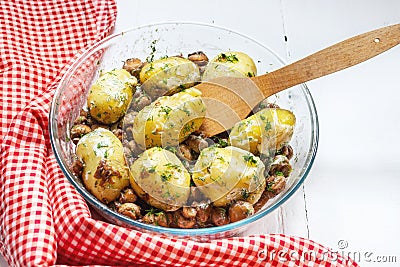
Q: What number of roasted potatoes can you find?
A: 8